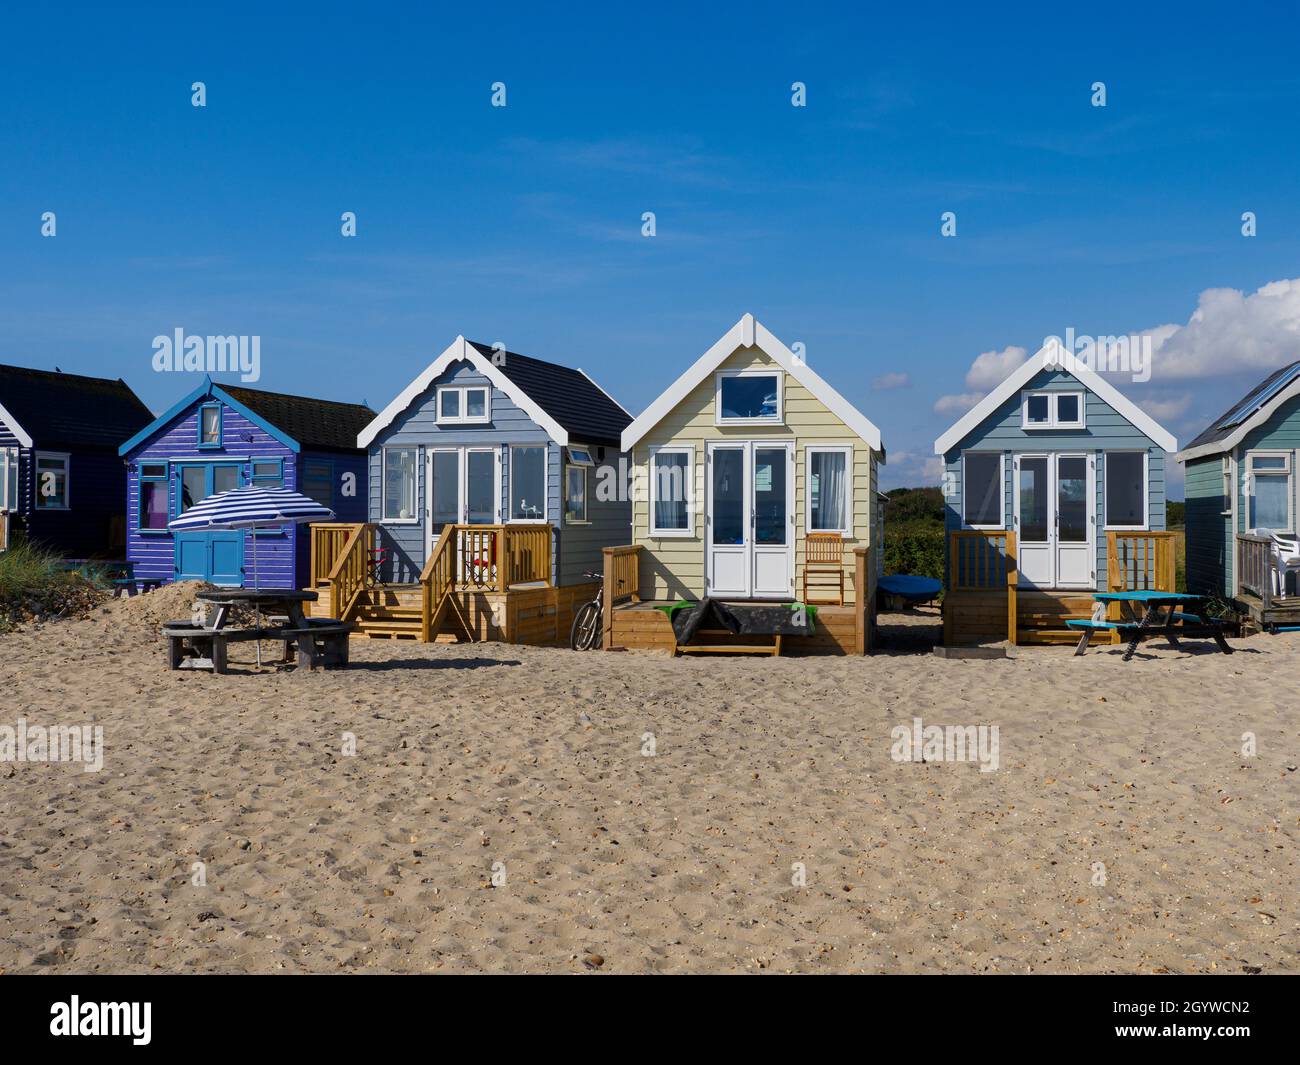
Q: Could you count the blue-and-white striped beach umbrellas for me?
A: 1